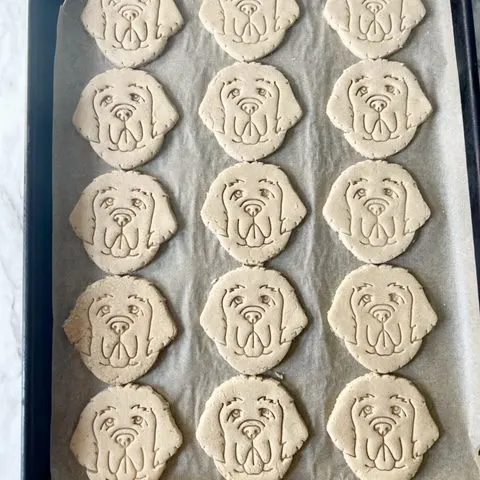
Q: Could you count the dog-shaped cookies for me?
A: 15